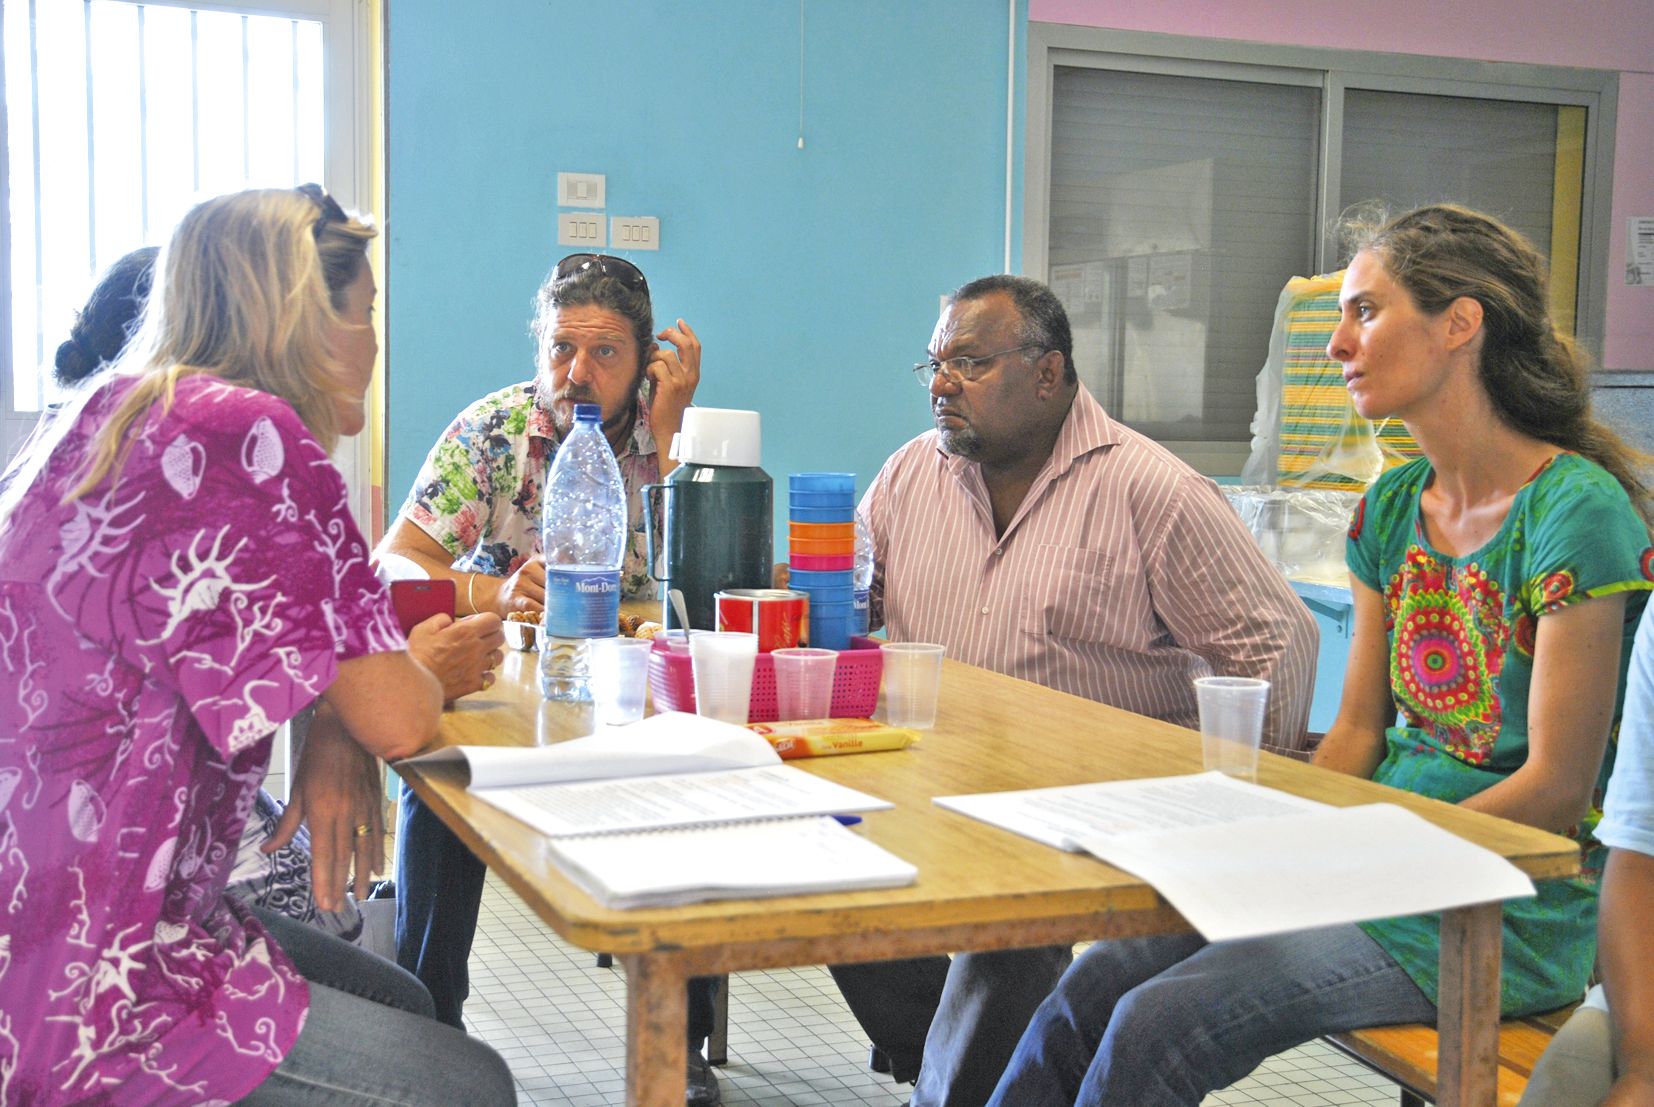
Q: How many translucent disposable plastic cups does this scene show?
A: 5